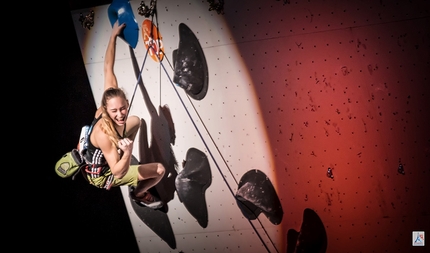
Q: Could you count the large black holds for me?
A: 5